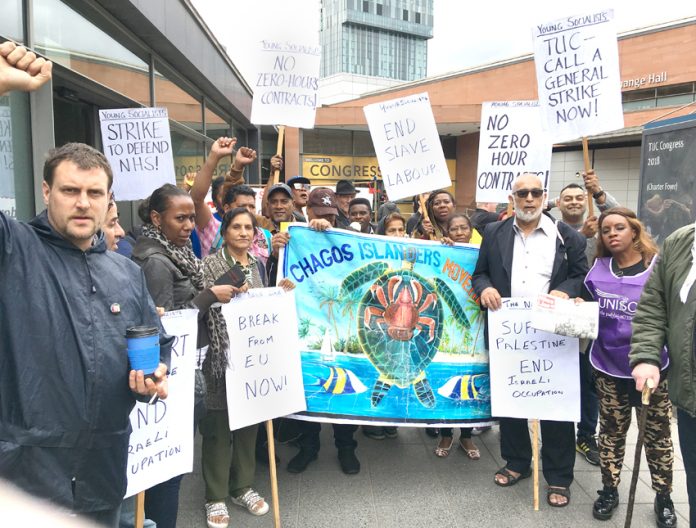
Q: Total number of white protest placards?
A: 8